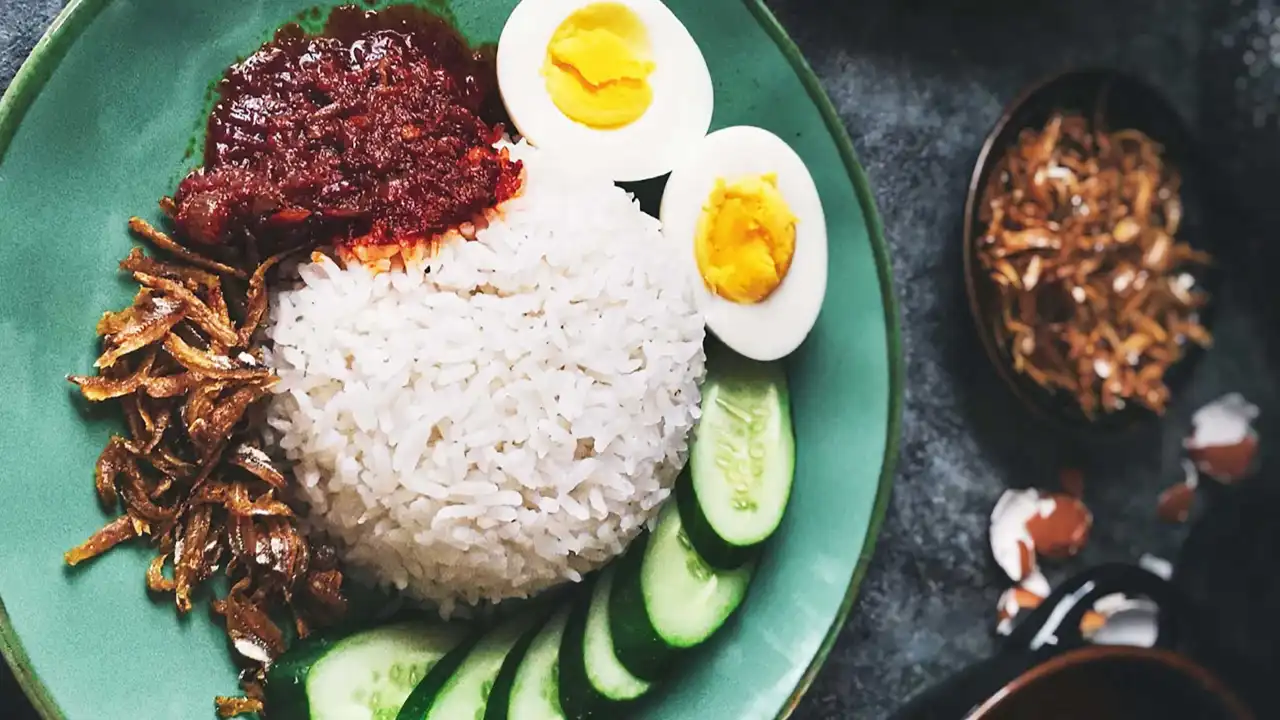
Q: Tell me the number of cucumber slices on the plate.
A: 6